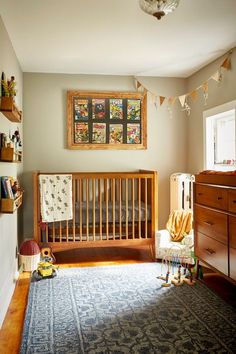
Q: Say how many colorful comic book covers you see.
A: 8